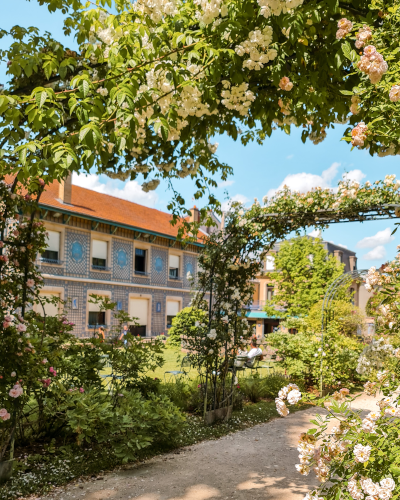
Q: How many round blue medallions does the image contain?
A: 4